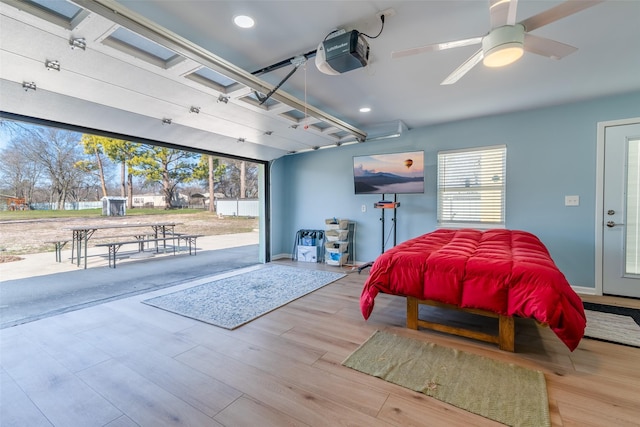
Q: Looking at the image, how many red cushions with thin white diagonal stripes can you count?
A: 0